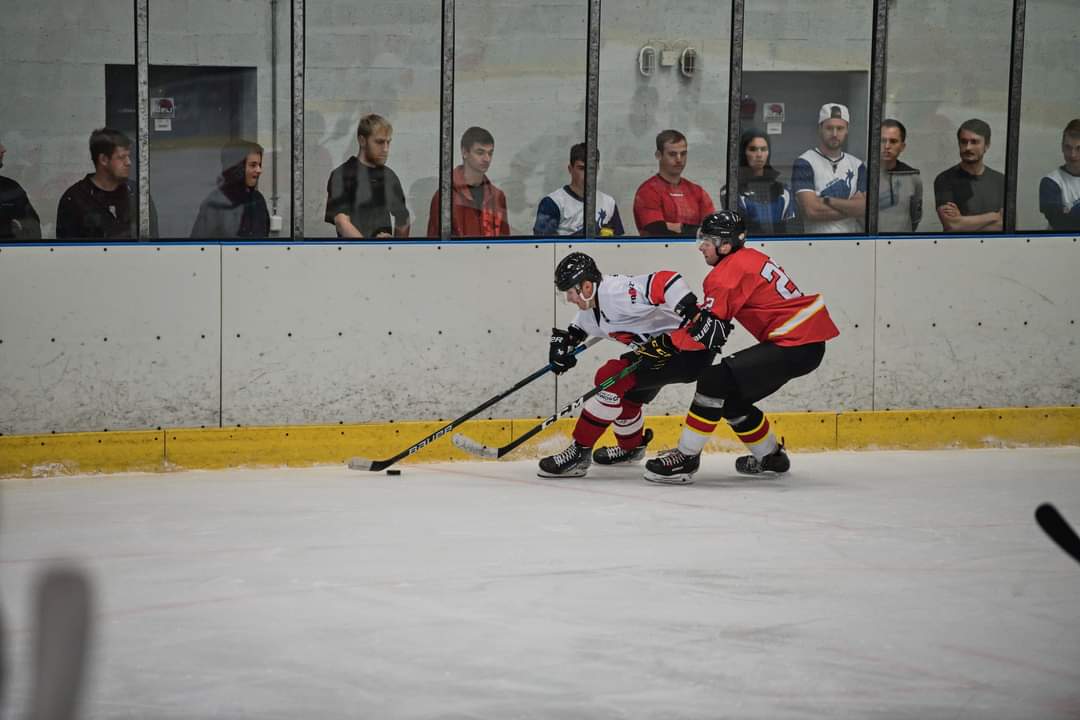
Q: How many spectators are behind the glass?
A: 12